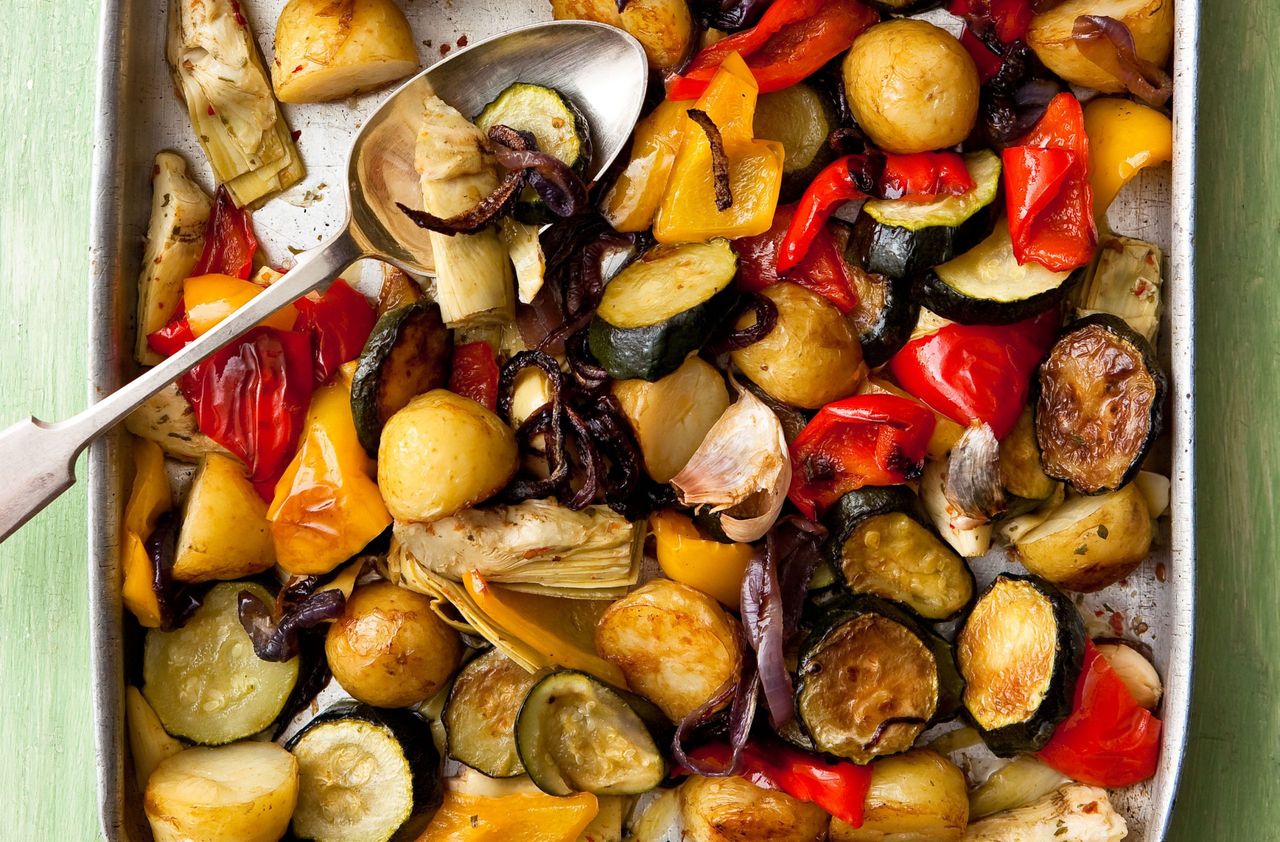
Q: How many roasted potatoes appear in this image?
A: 14